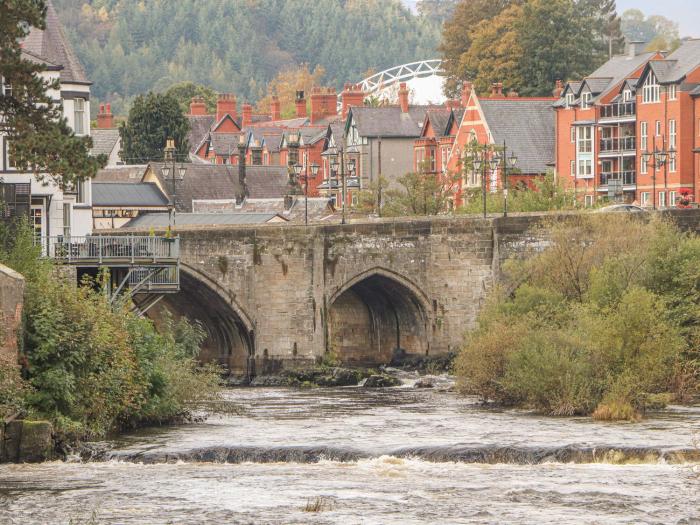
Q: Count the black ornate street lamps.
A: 7